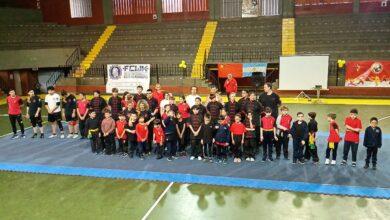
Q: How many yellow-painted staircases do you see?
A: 3